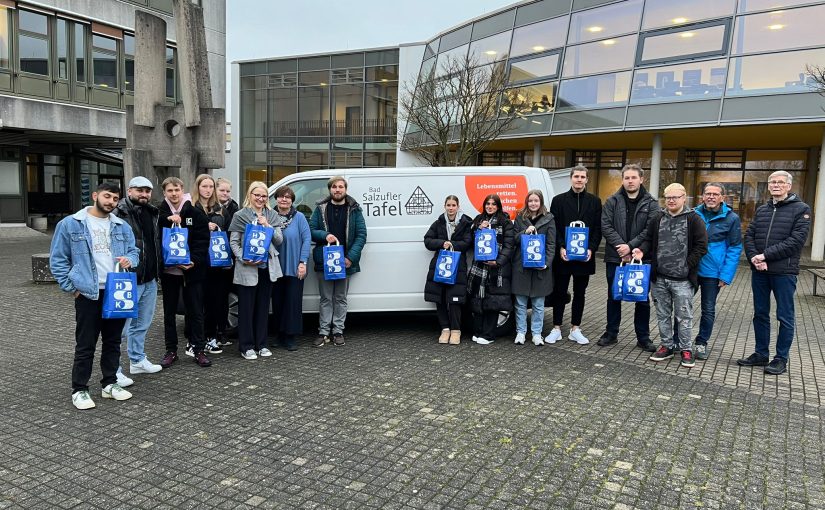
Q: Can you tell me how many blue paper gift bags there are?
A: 11